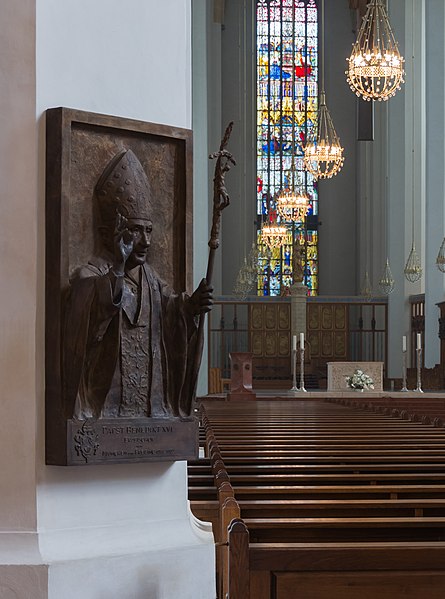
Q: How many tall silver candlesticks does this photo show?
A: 4